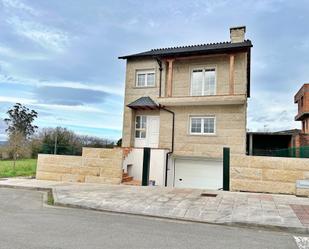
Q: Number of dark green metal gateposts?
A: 2